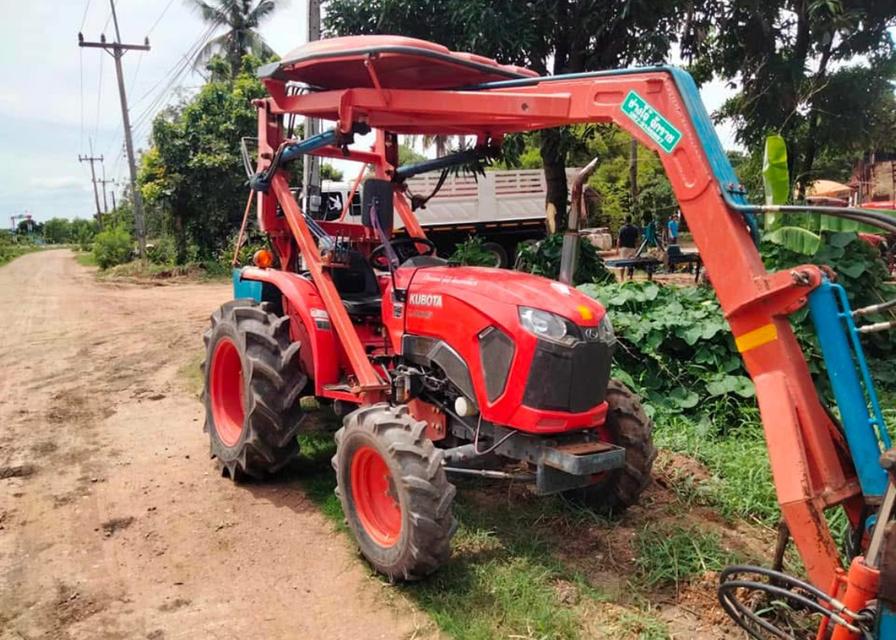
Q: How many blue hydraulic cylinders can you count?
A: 3